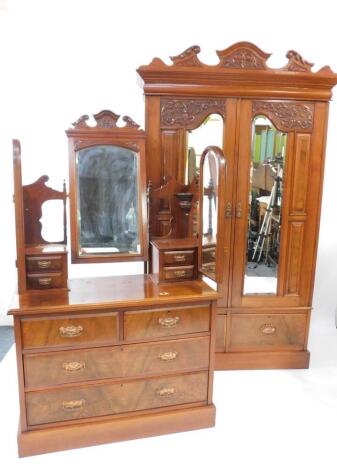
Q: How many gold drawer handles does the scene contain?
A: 11